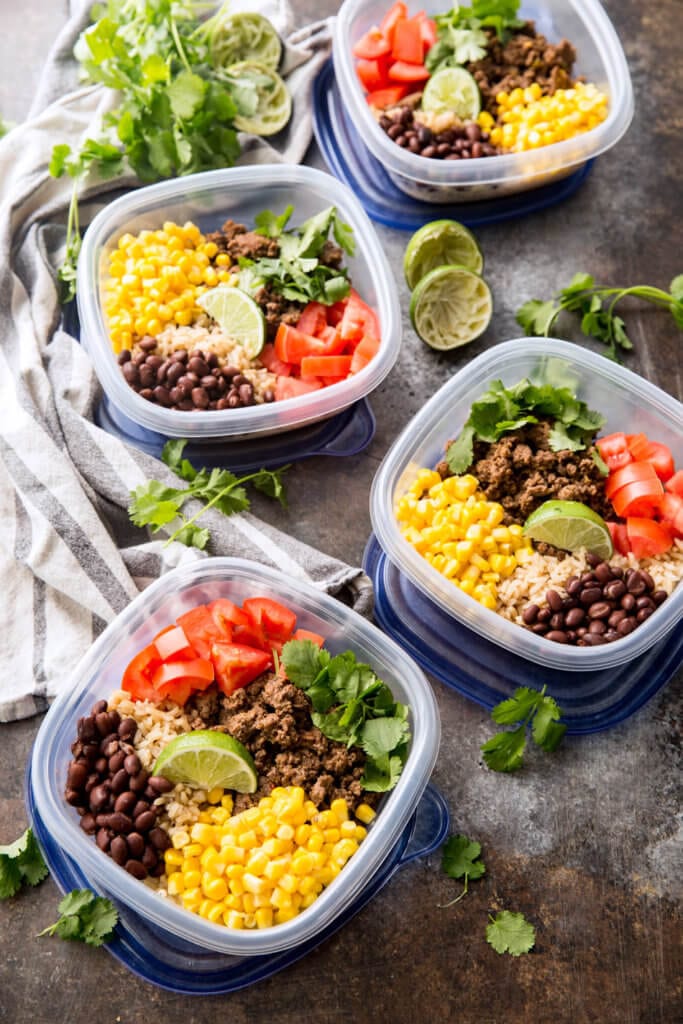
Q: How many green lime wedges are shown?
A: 4